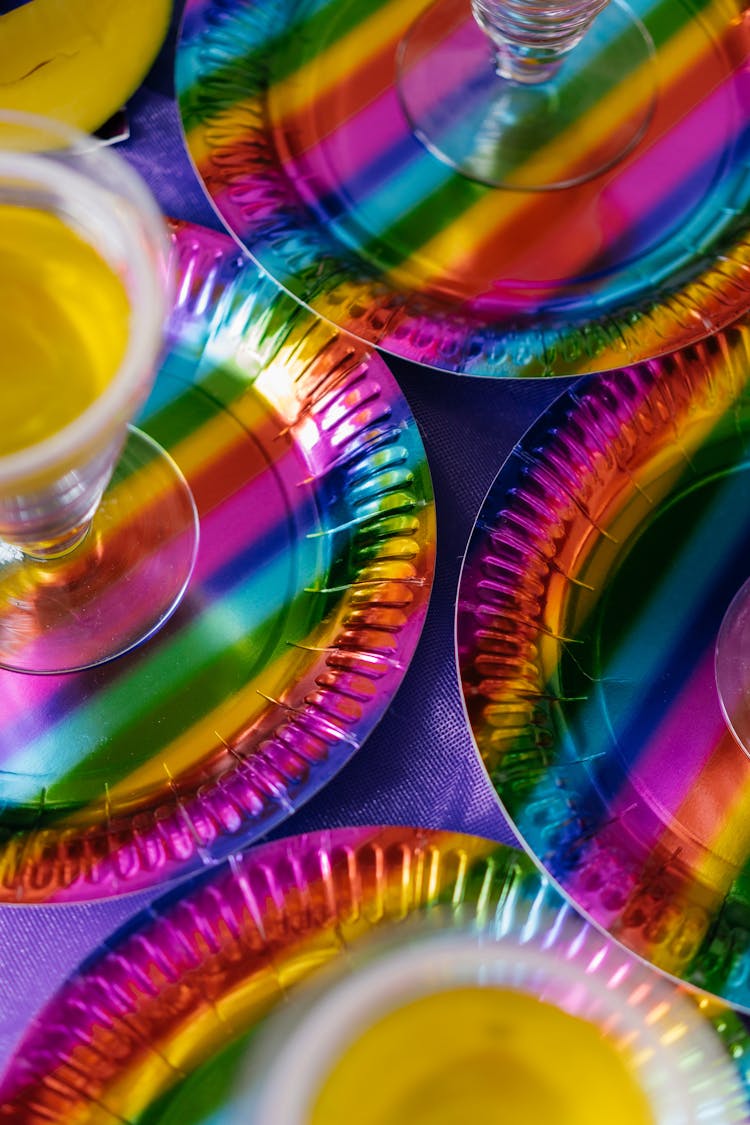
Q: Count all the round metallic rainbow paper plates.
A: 4